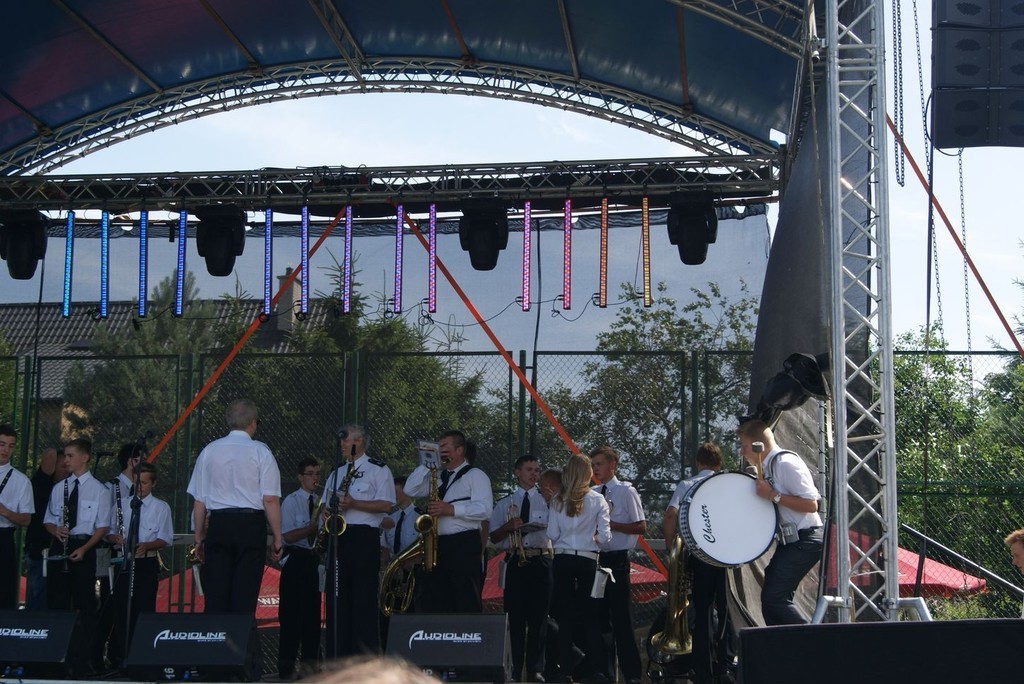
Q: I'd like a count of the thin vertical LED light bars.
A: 13